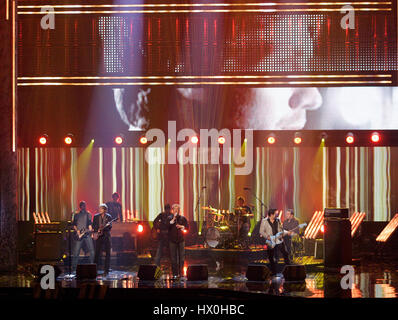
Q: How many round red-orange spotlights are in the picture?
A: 10